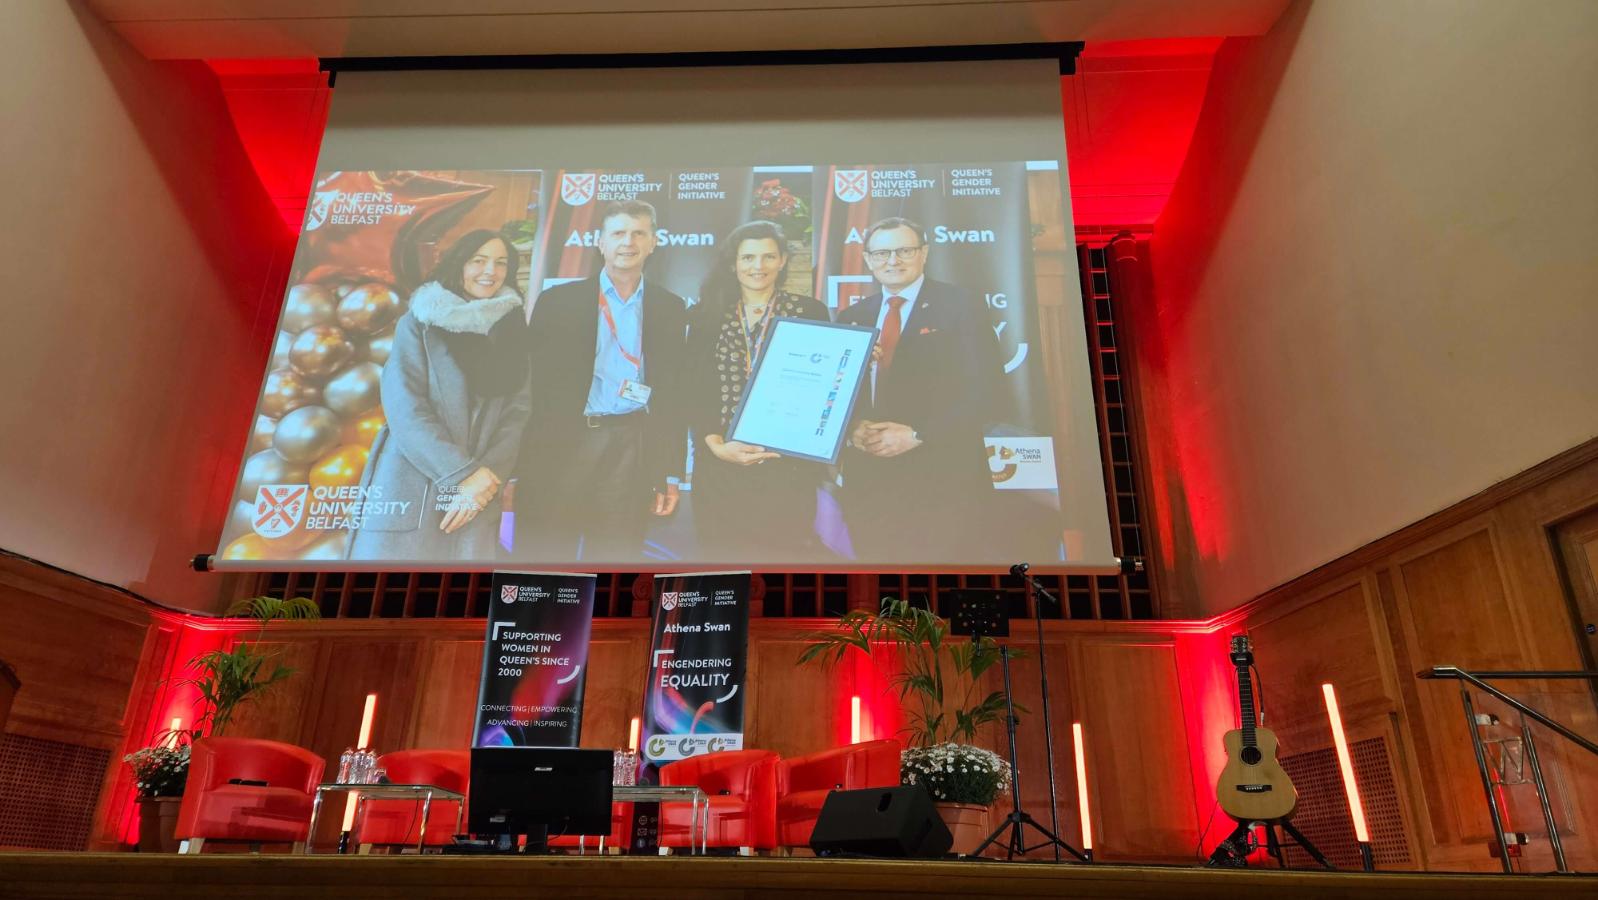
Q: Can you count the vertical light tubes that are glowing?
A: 6